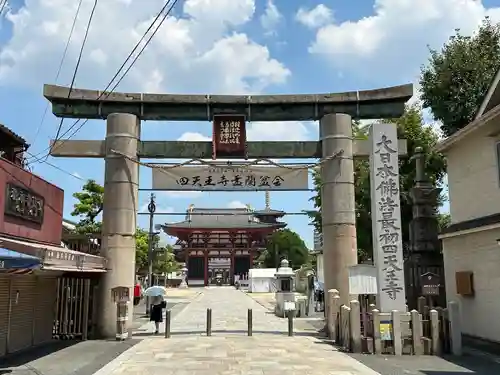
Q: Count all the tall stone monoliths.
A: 1